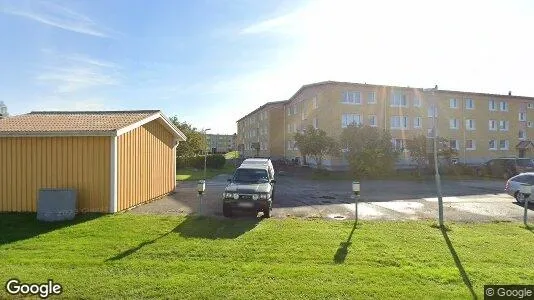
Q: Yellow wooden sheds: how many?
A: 1